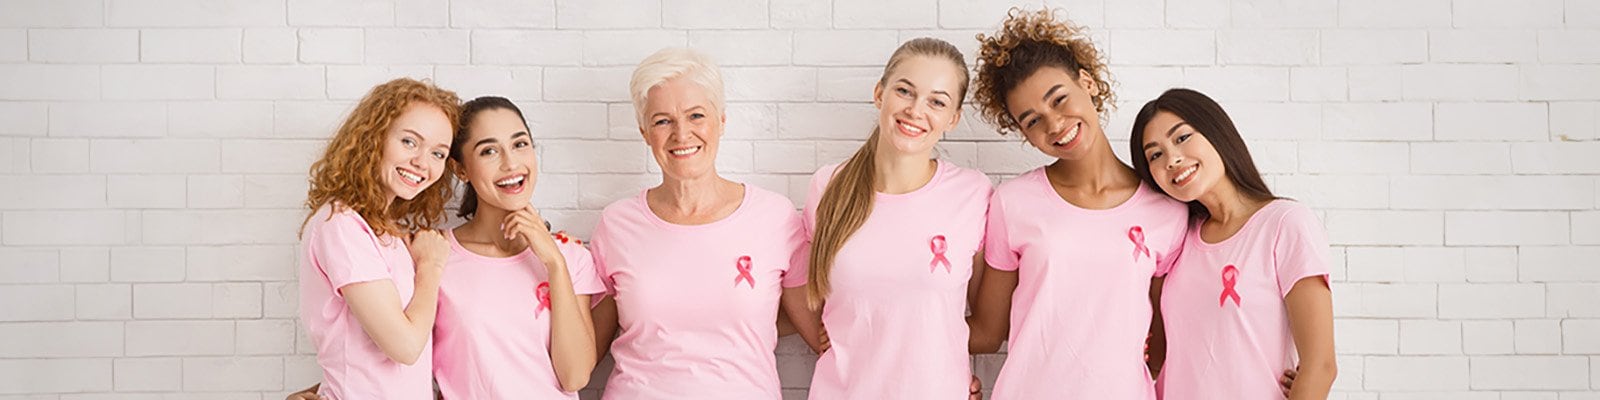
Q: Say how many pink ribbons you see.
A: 5